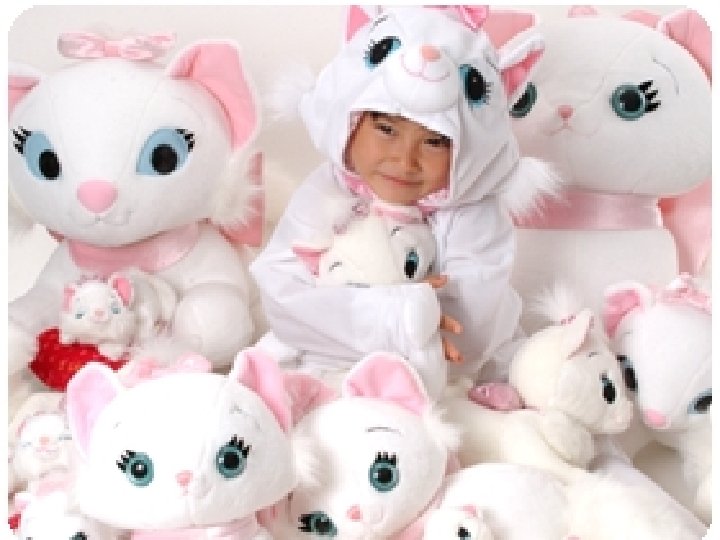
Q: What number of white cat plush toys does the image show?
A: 11